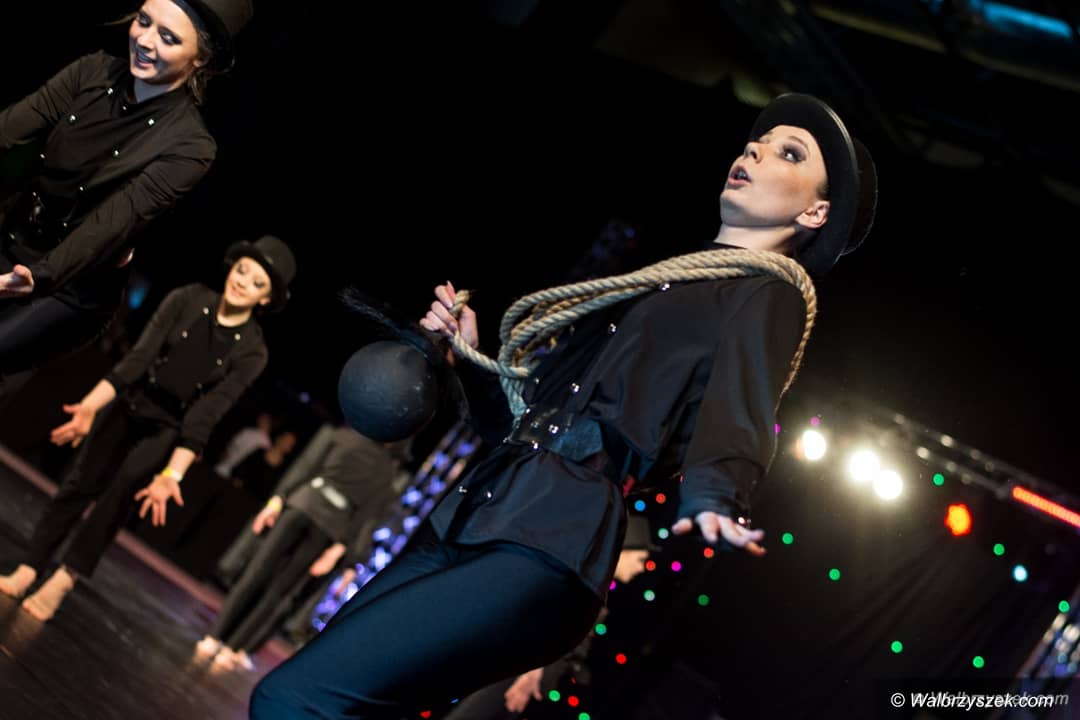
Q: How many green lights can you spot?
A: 13